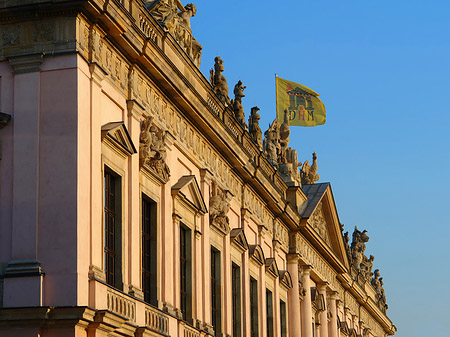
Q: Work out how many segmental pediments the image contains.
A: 2